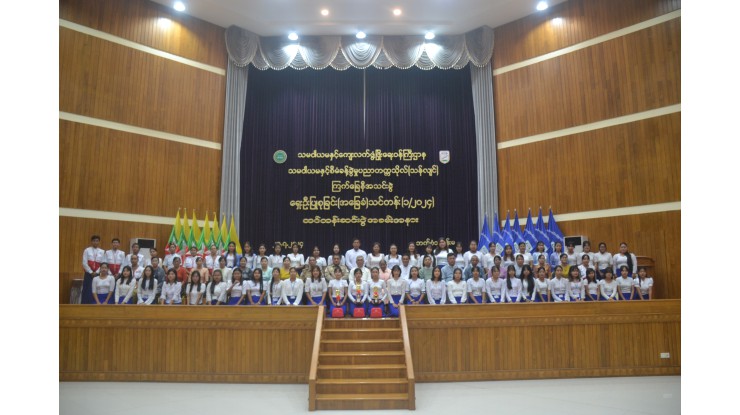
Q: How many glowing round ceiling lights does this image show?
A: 7